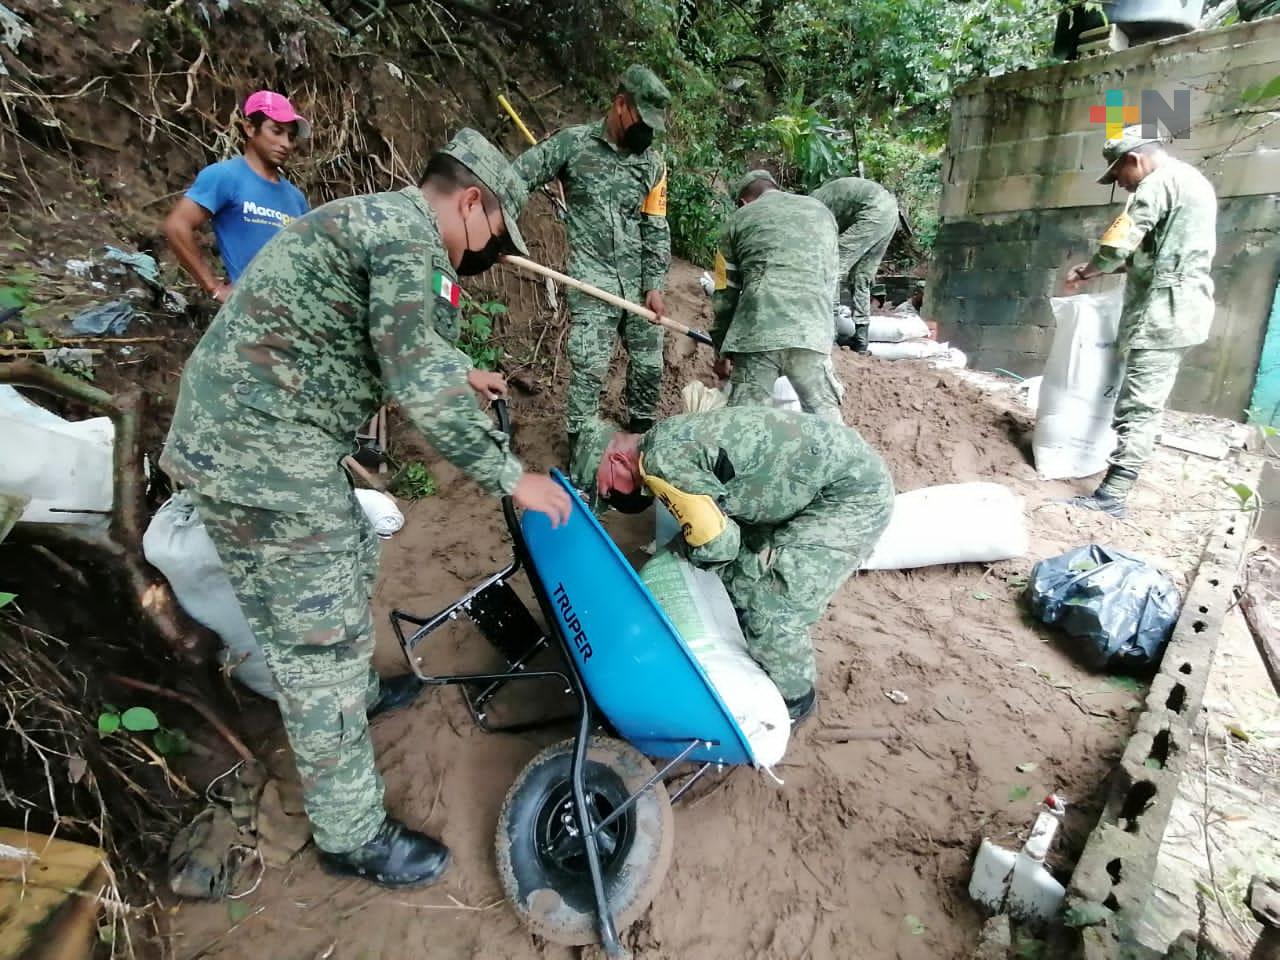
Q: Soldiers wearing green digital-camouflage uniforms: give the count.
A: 6